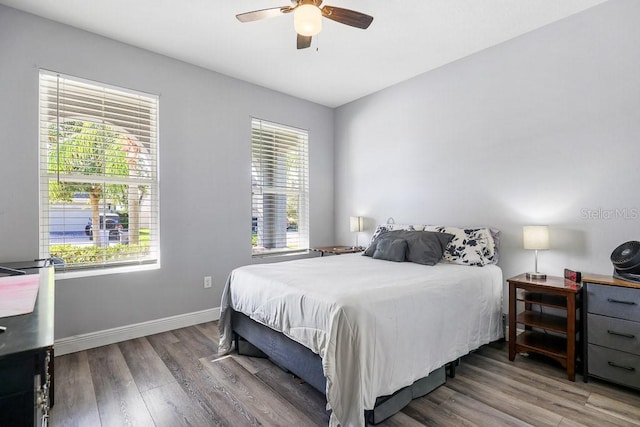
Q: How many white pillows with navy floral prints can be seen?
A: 2